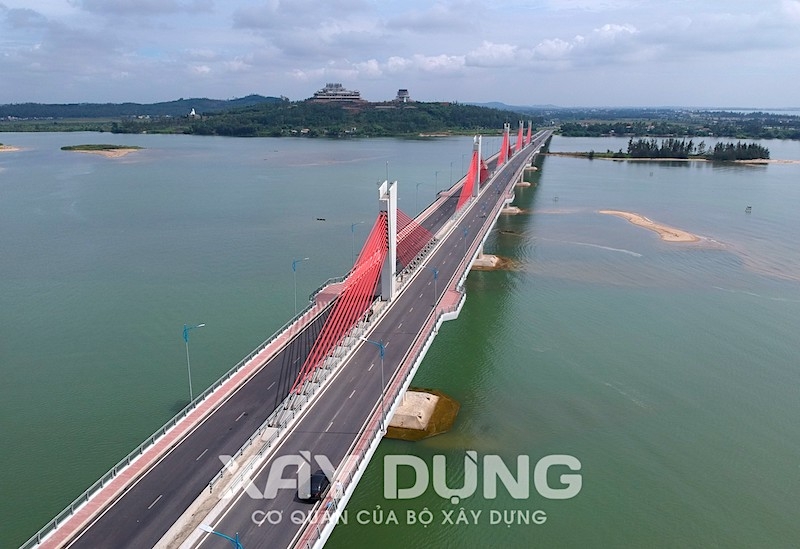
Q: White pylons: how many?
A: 5